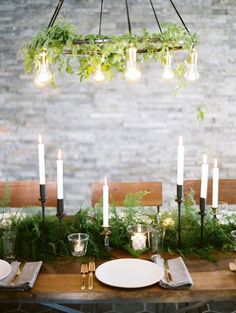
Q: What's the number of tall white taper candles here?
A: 6